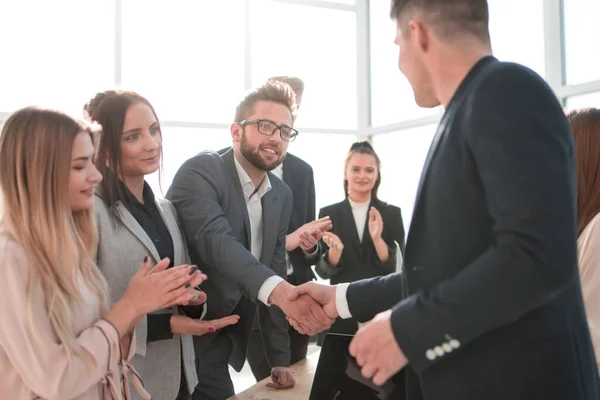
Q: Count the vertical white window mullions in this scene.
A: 4